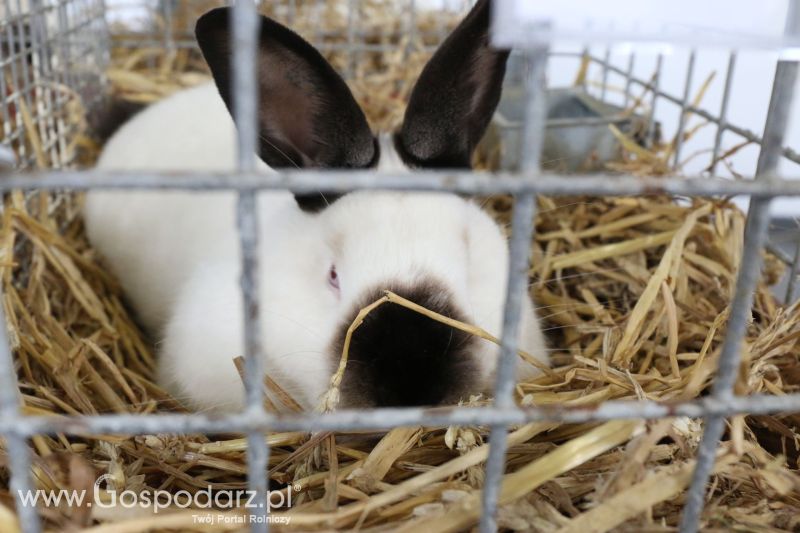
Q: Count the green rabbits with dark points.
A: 0